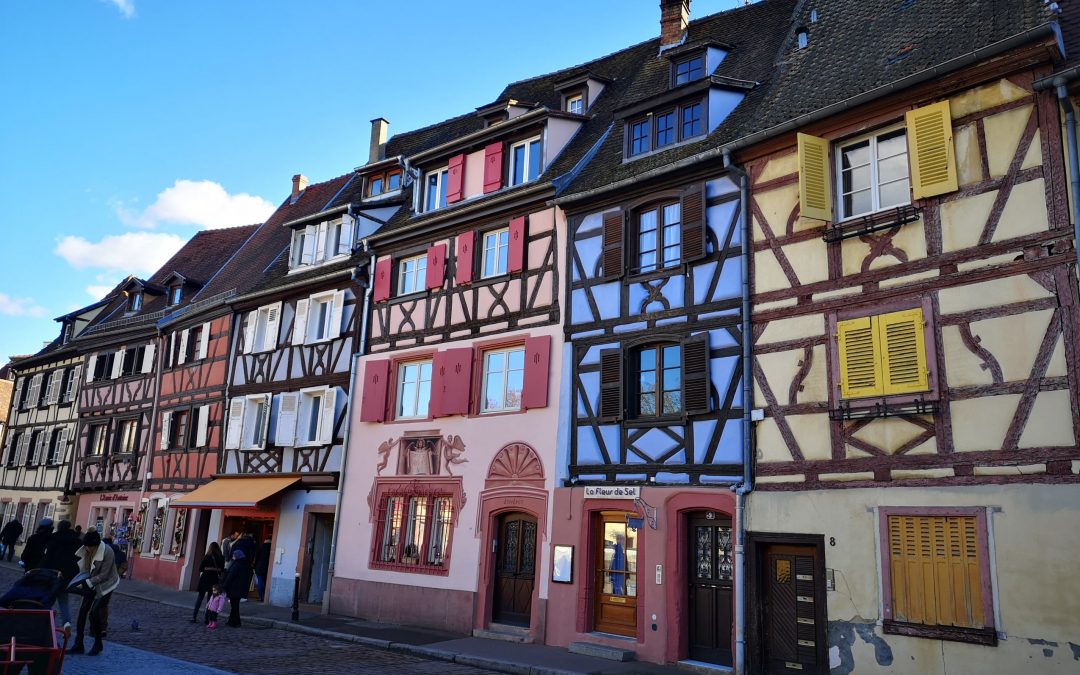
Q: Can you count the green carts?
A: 0